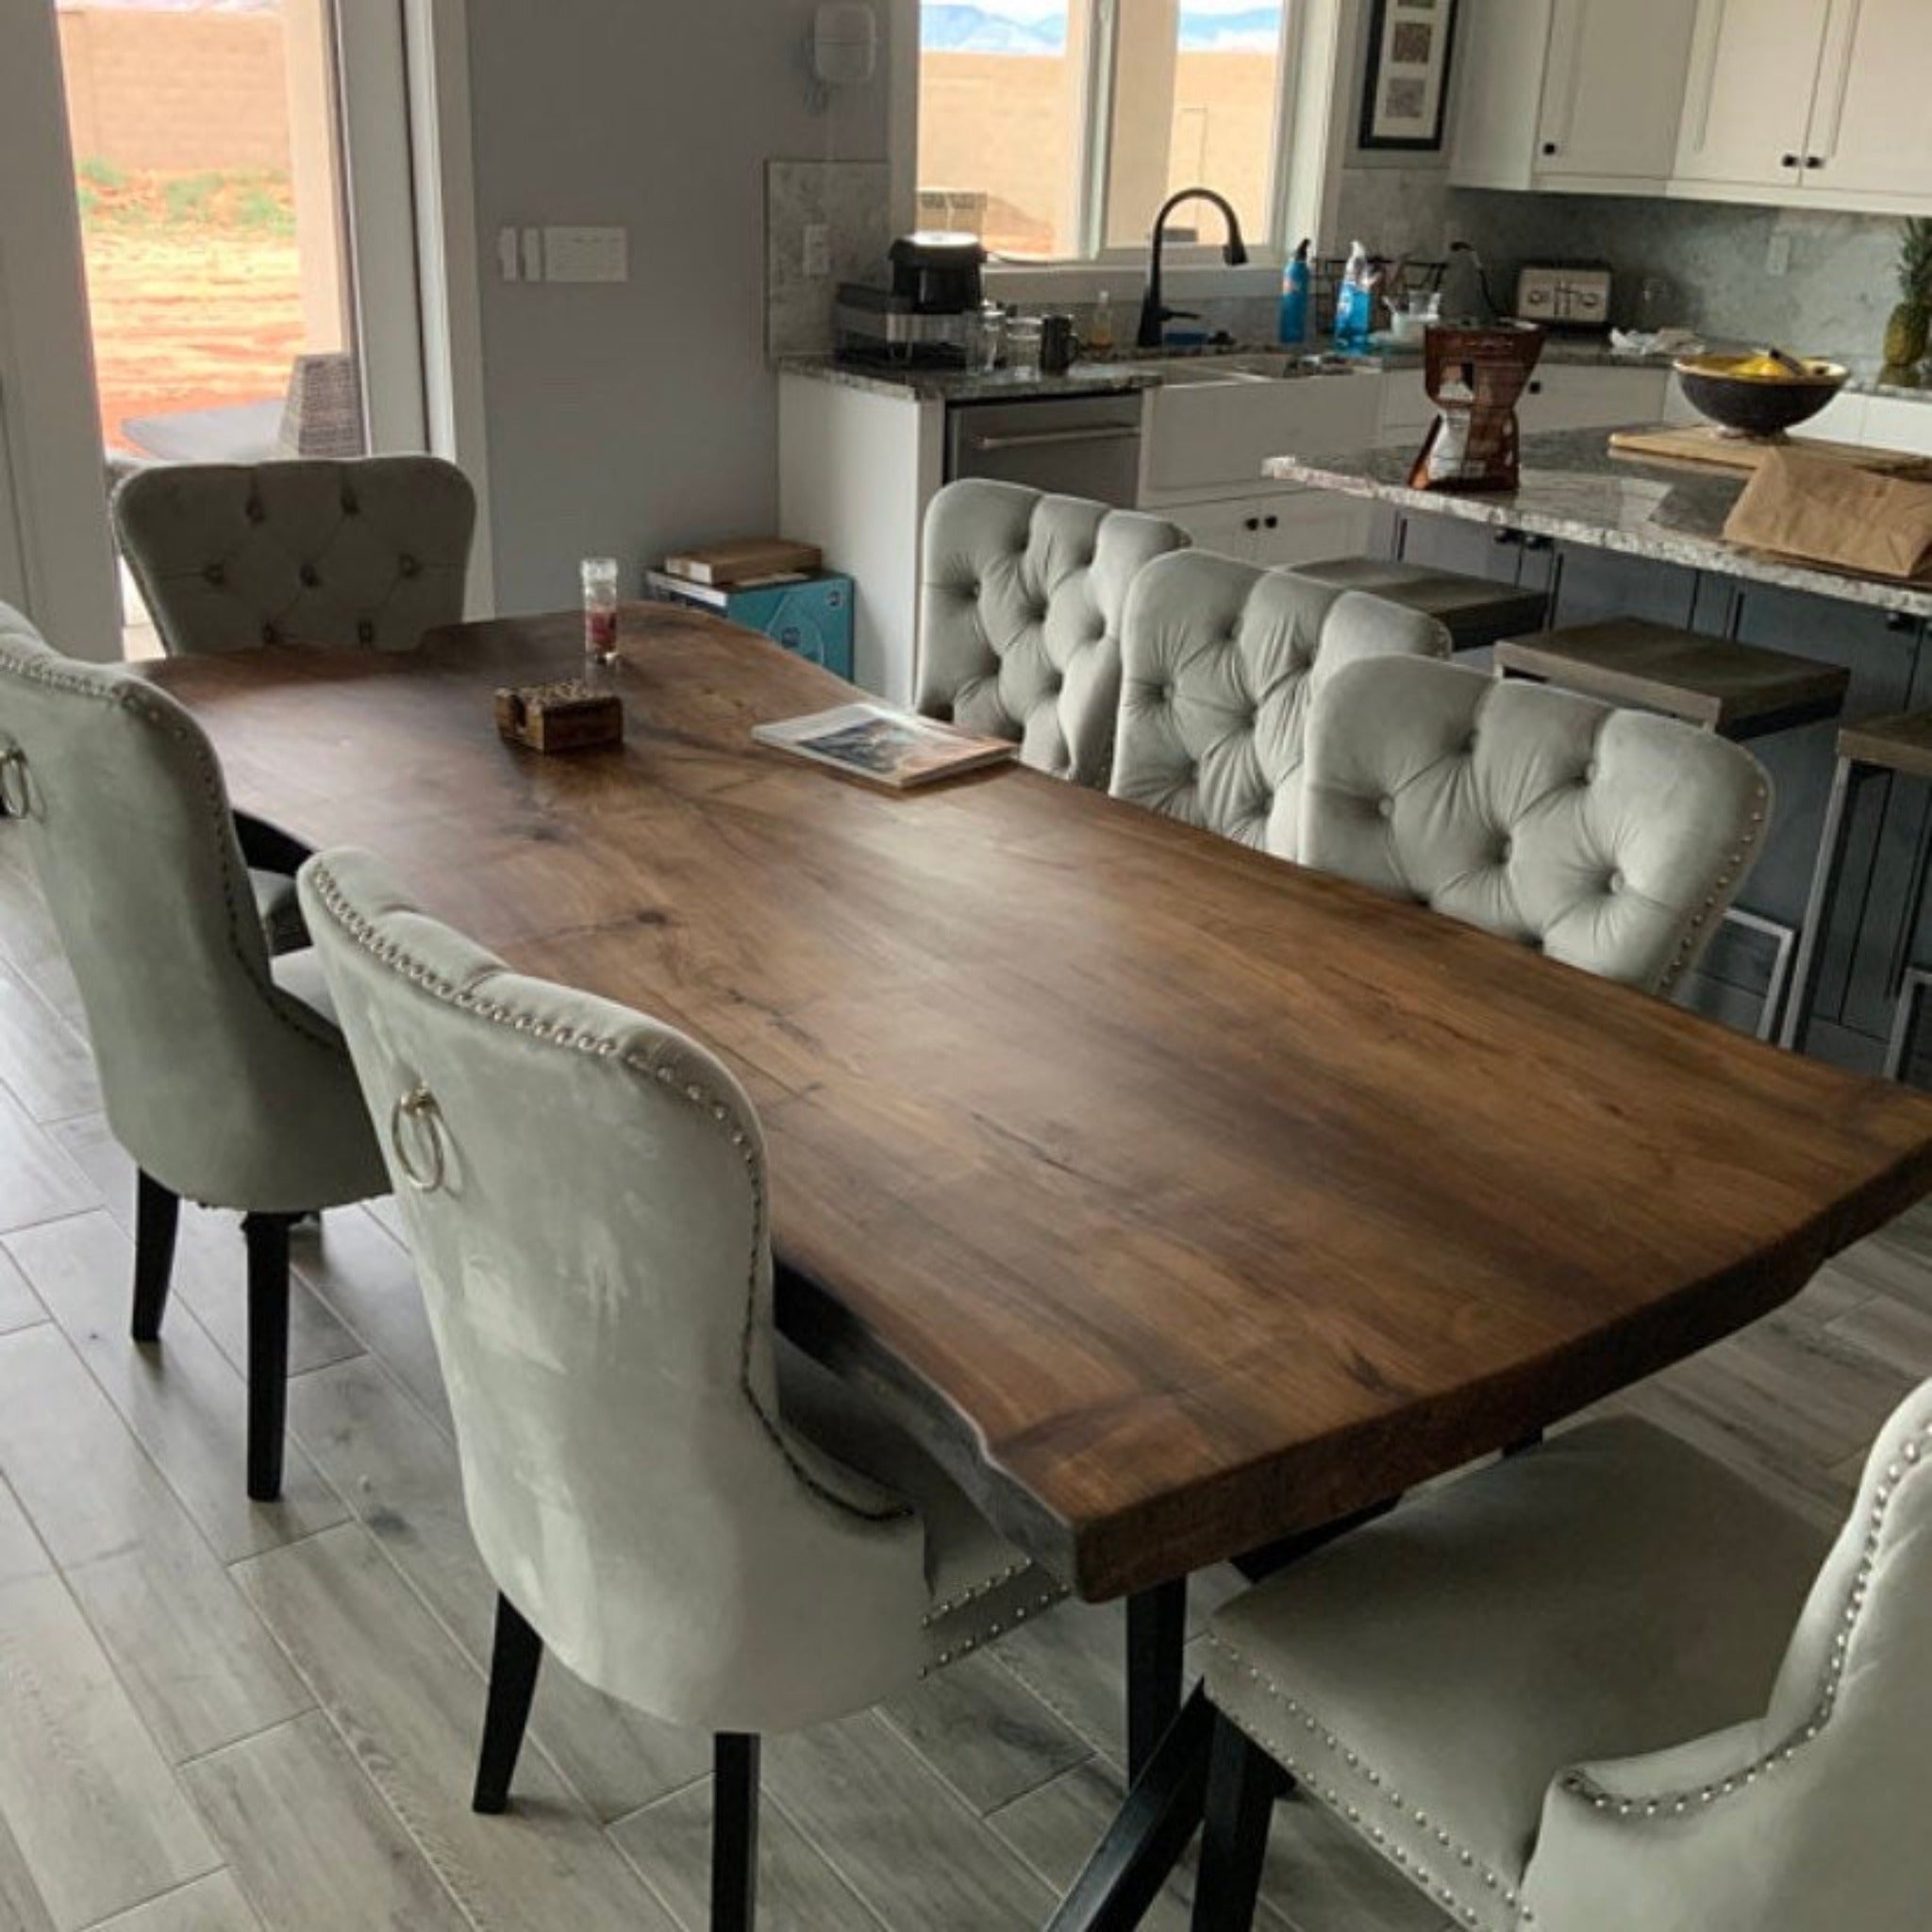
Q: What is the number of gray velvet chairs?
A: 7